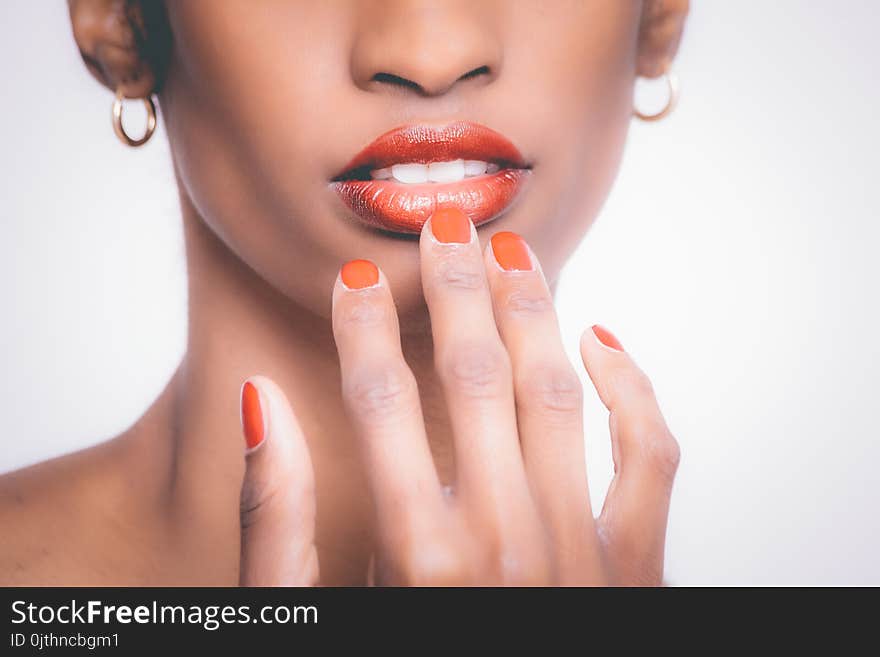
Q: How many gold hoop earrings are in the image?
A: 2